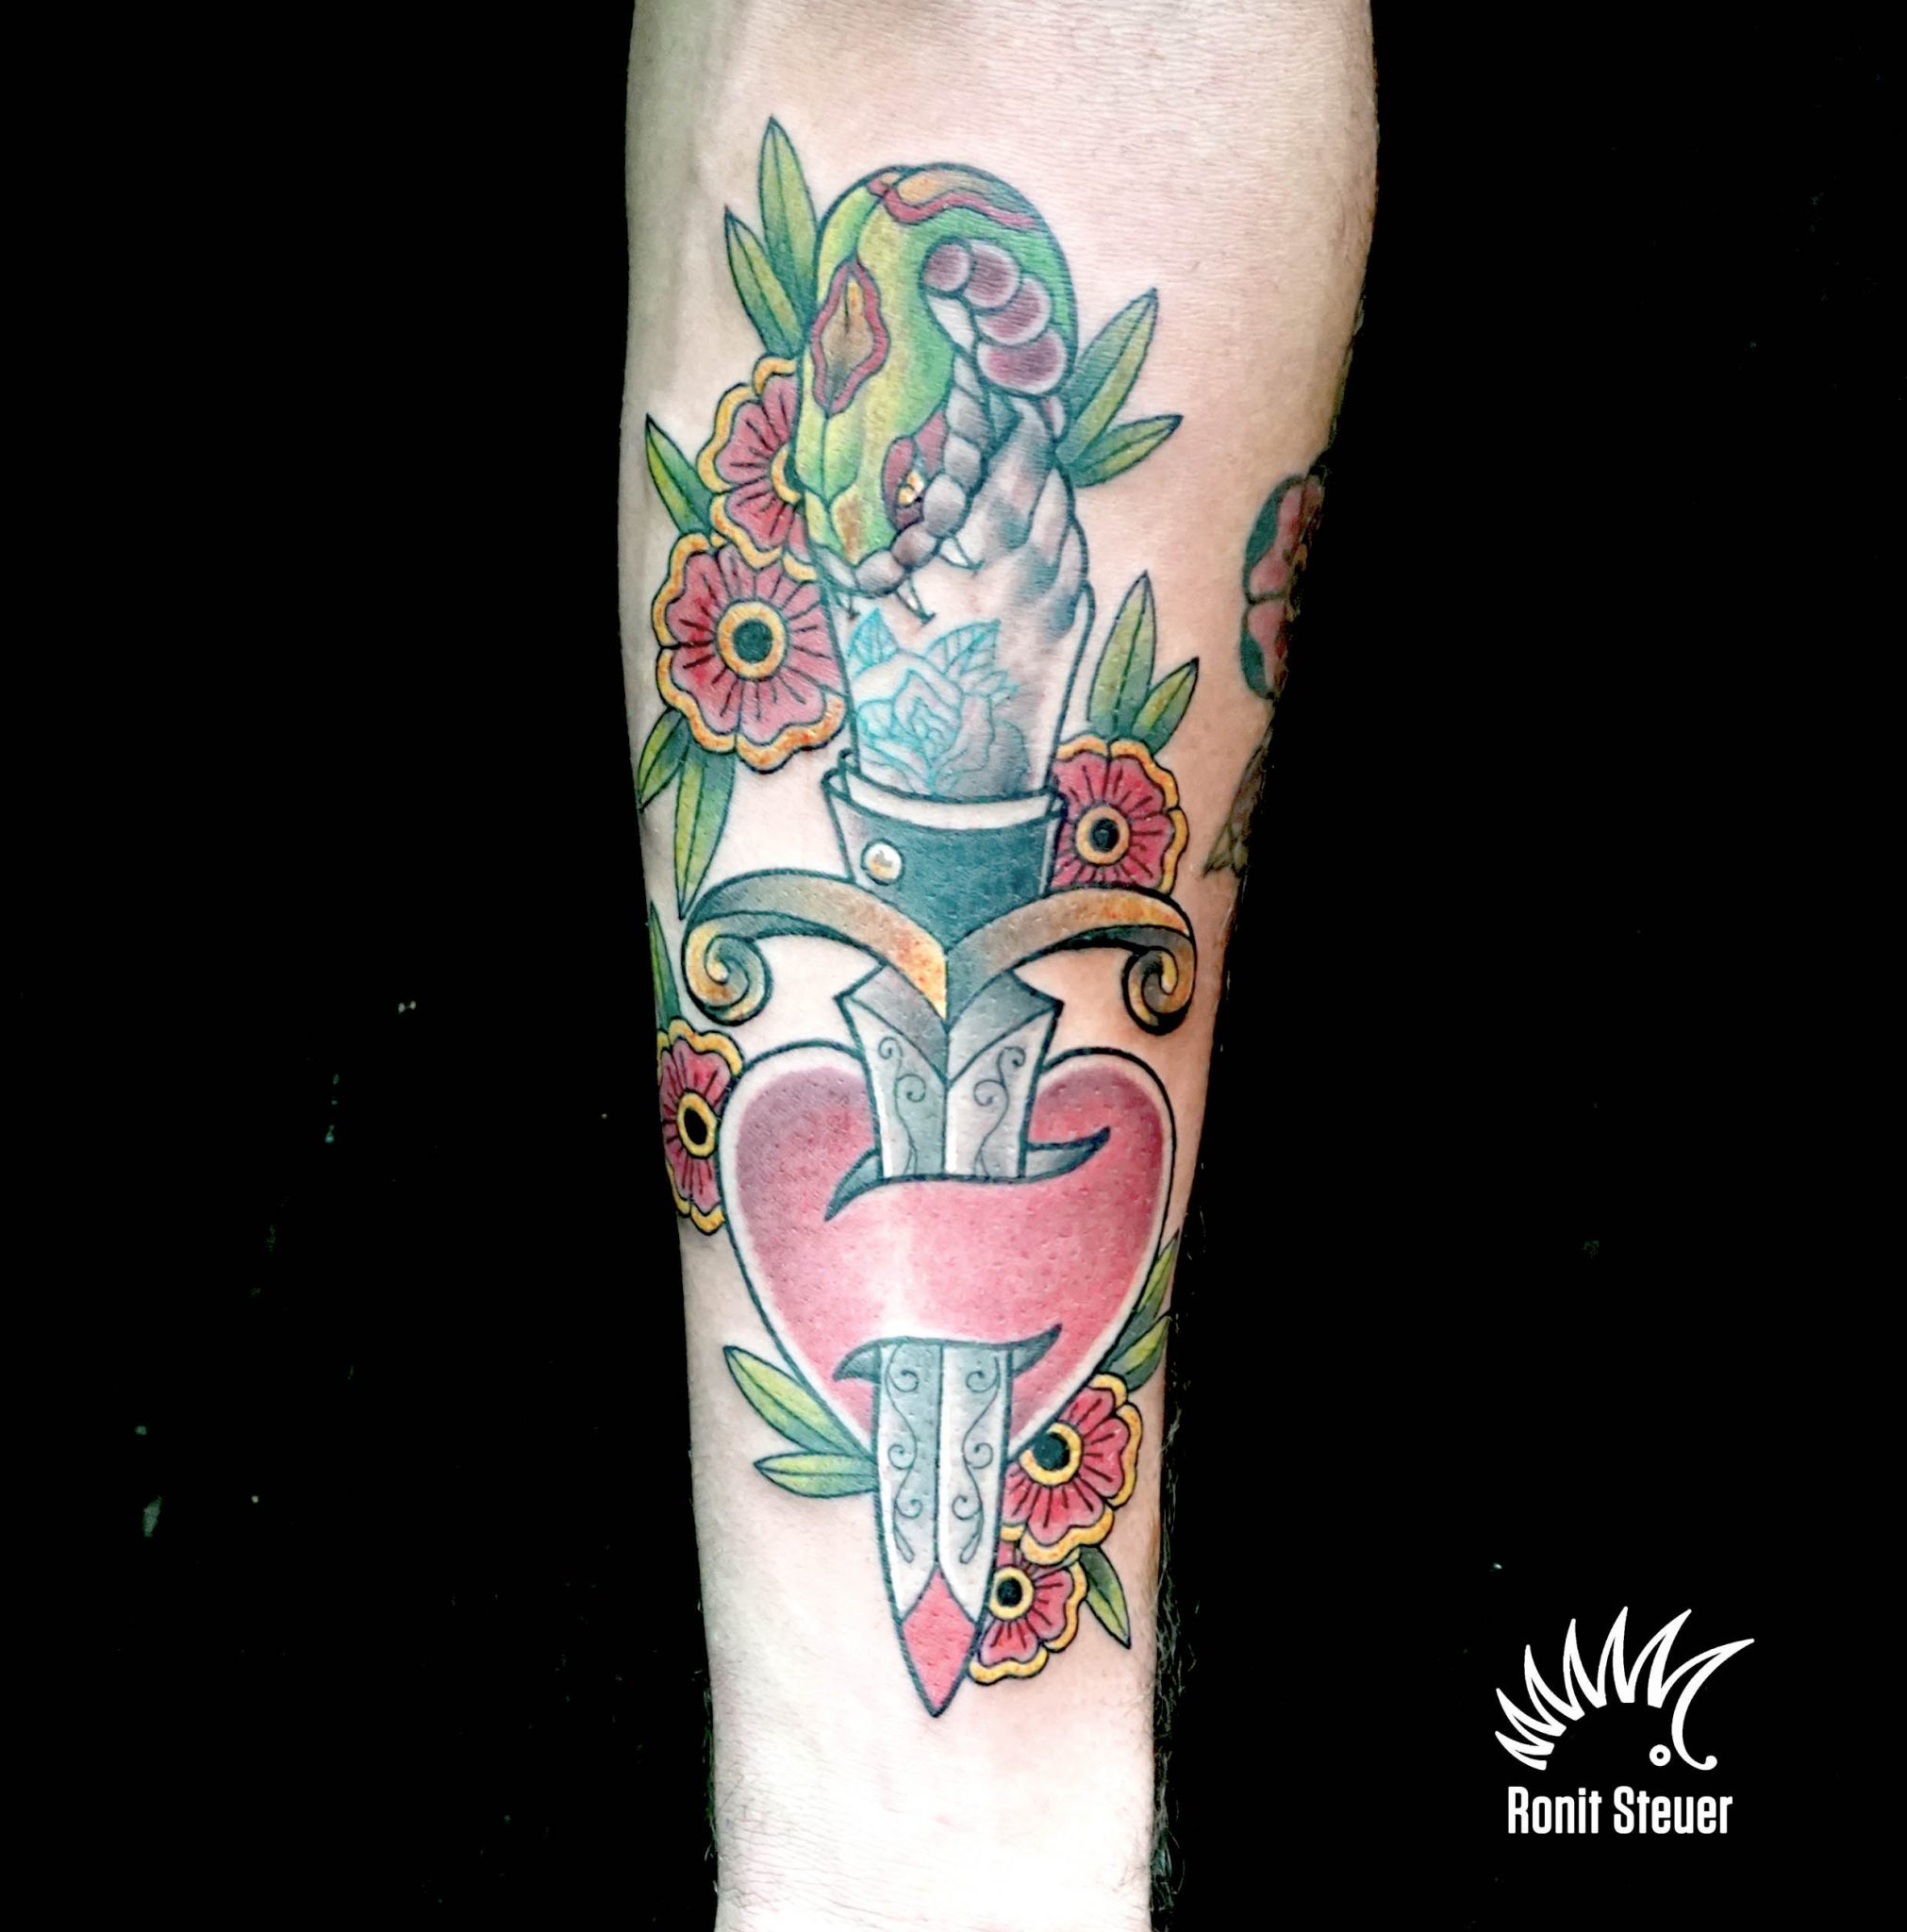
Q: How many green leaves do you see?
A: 15